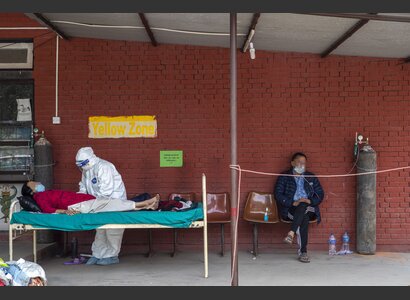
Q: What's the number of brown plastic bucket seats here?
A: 4